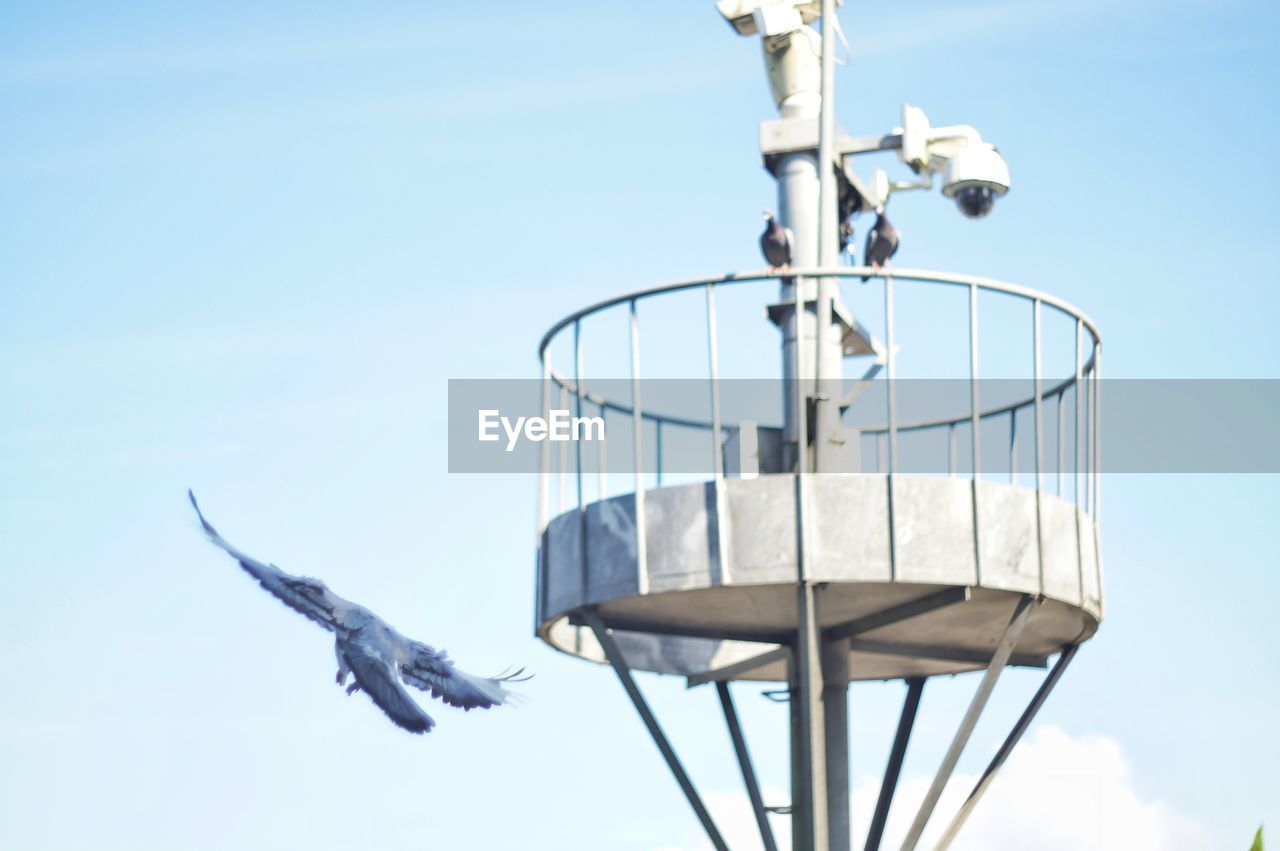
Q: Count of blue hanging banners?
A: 0